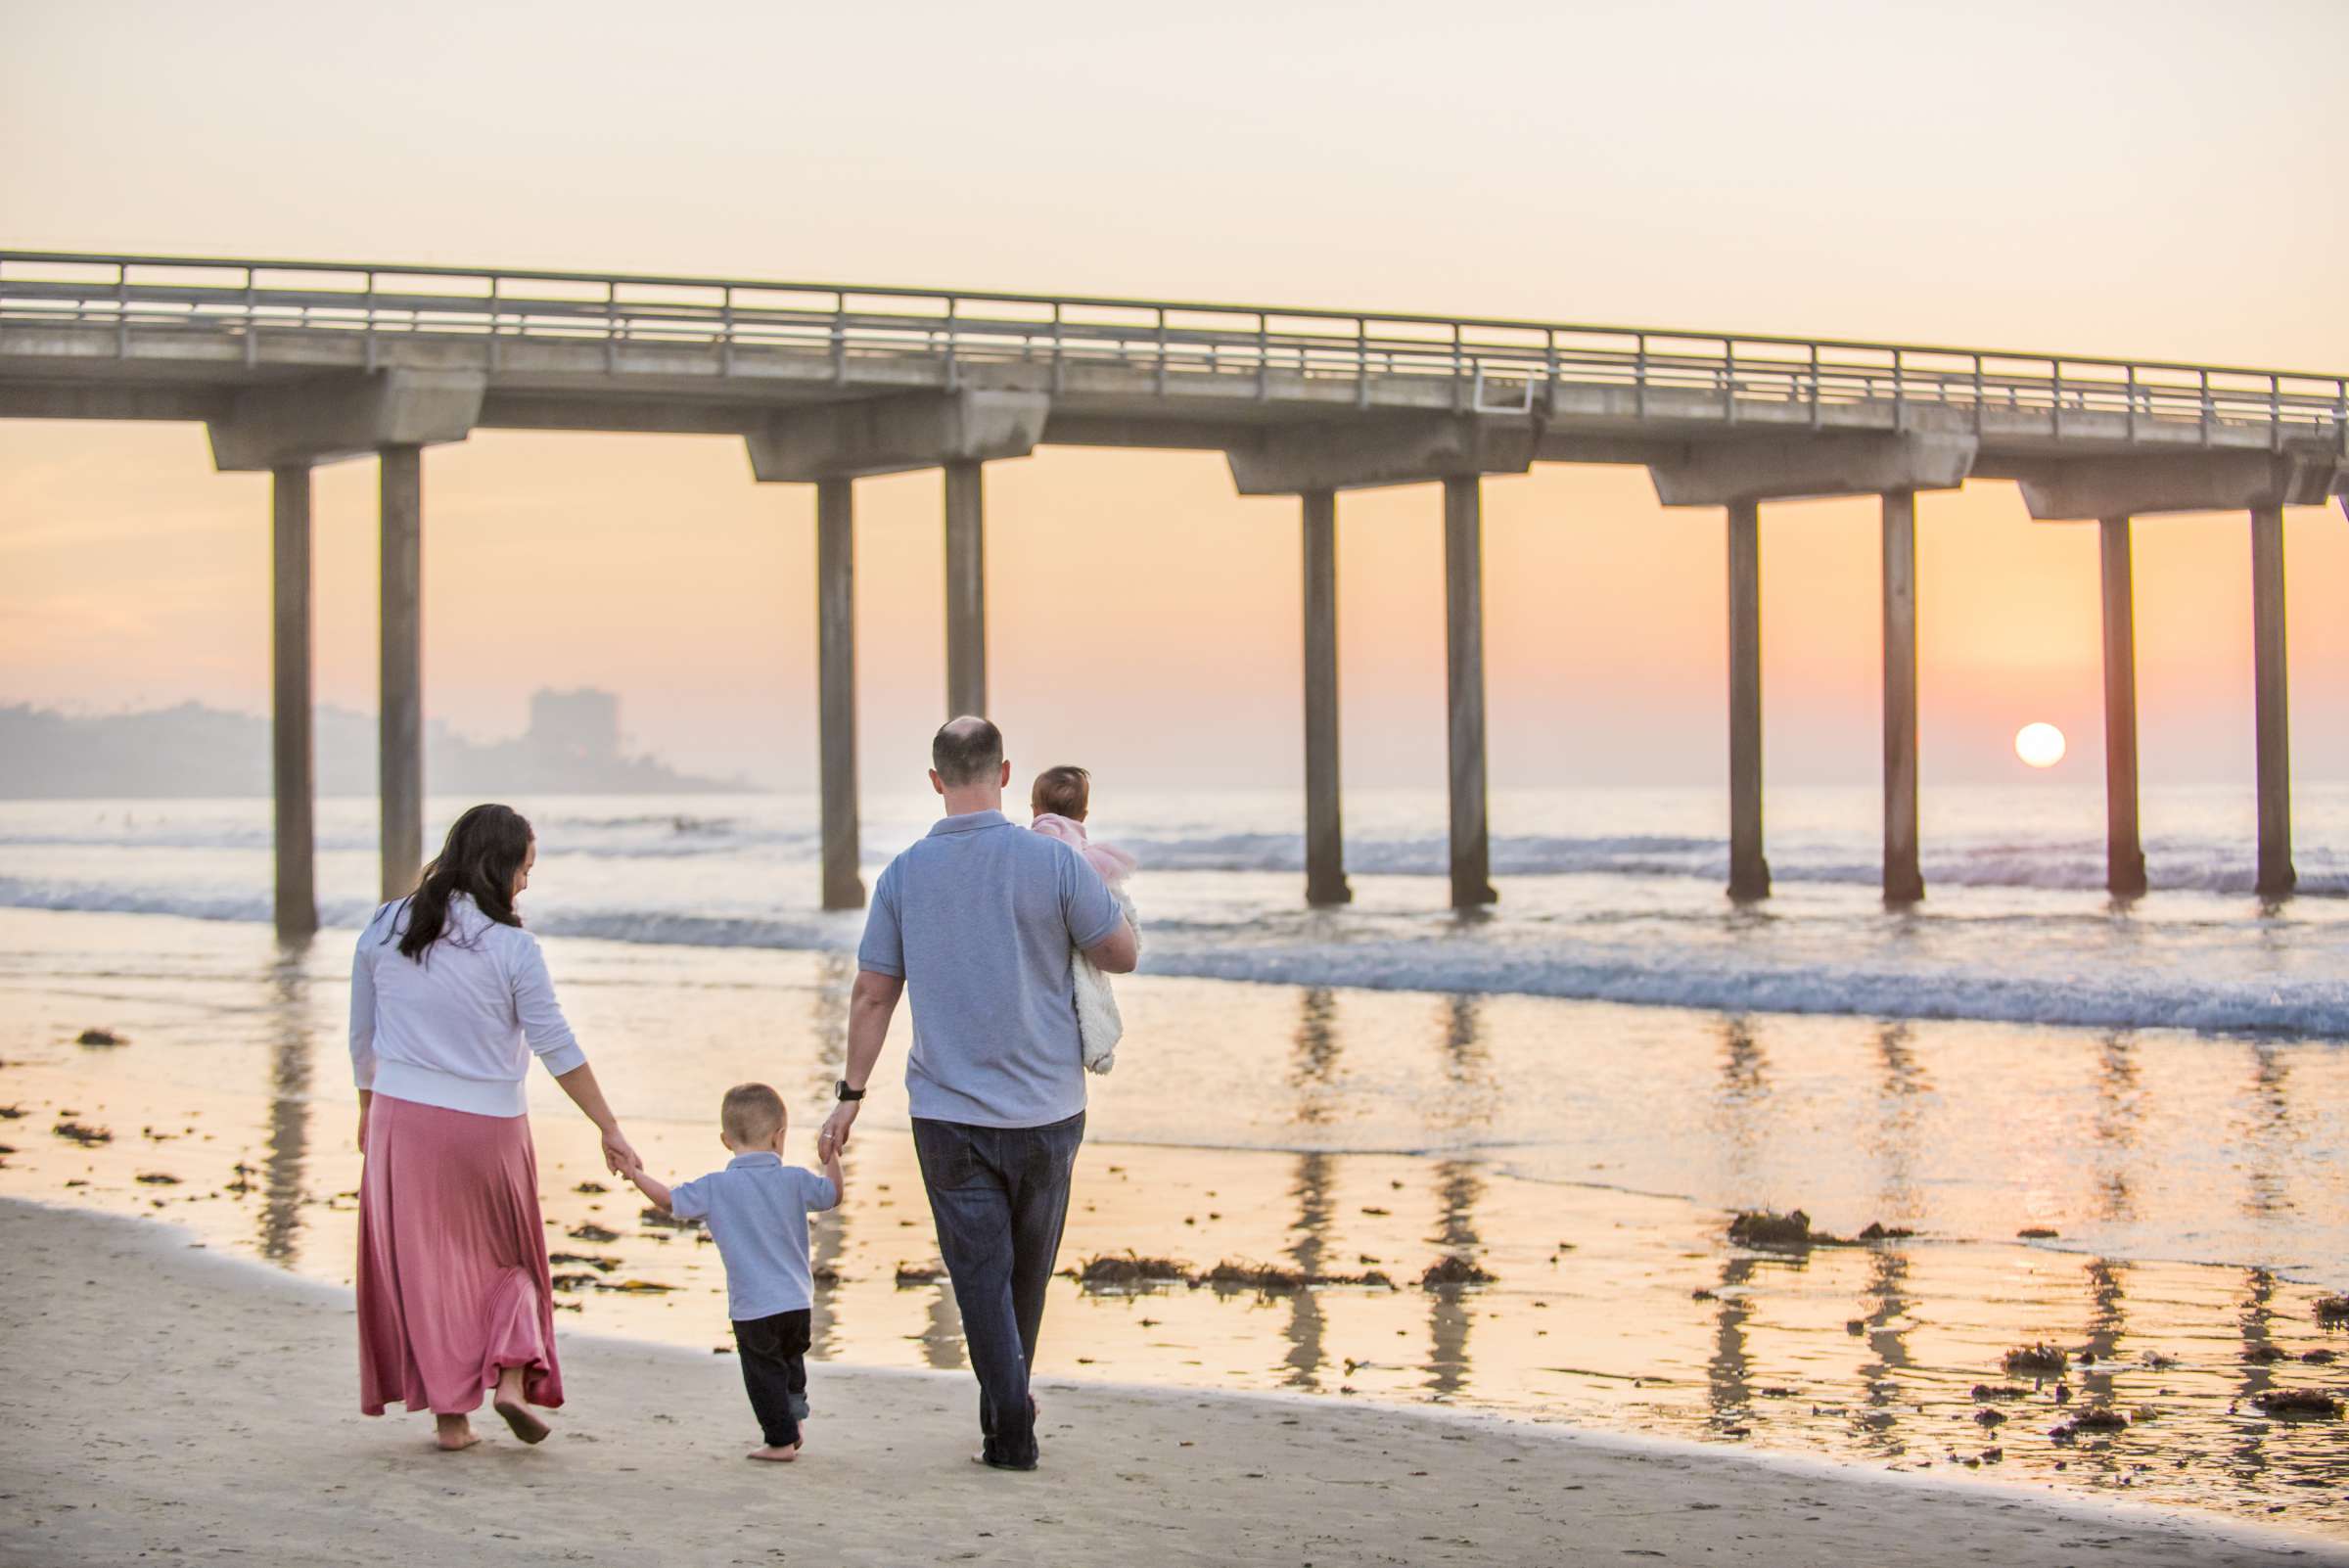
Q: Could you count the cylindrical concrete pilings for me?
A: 10